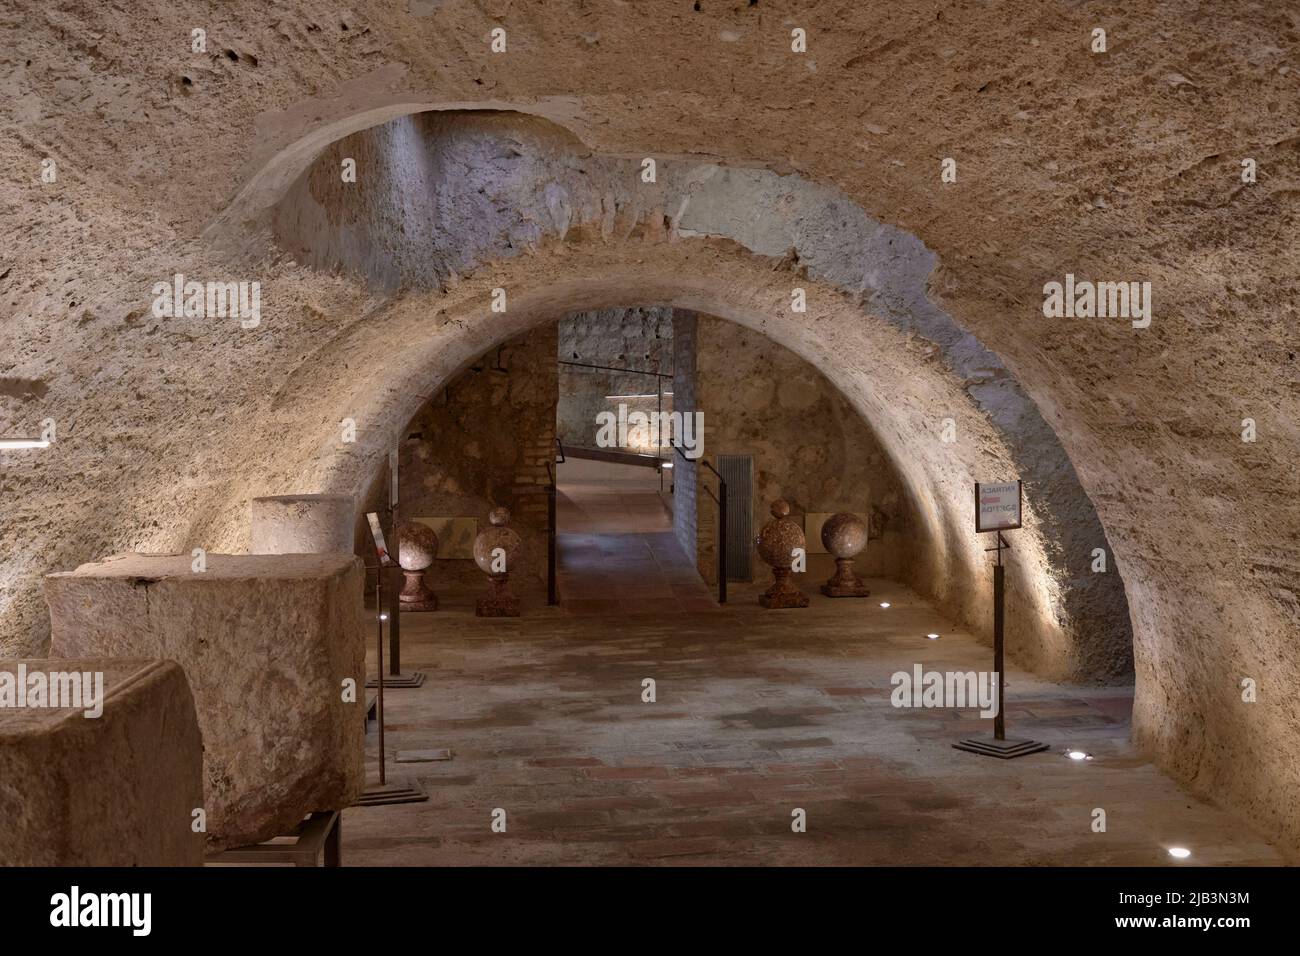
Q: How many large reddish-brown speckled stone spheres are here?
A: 4